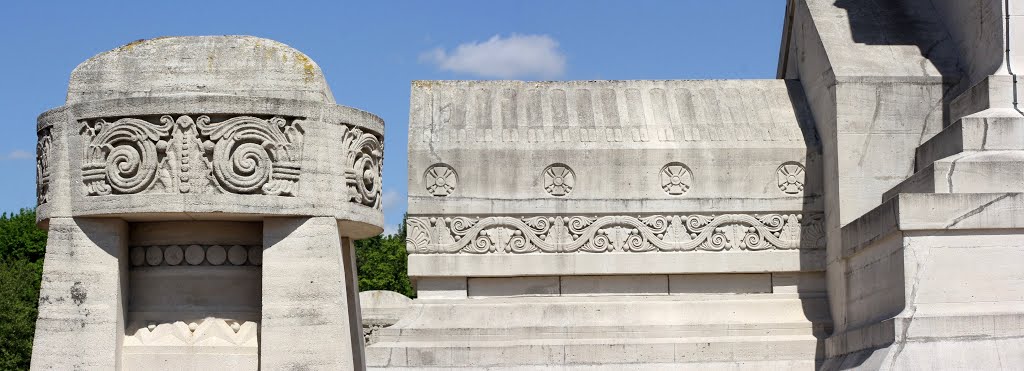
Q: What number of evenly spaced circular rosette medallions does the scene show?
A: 4